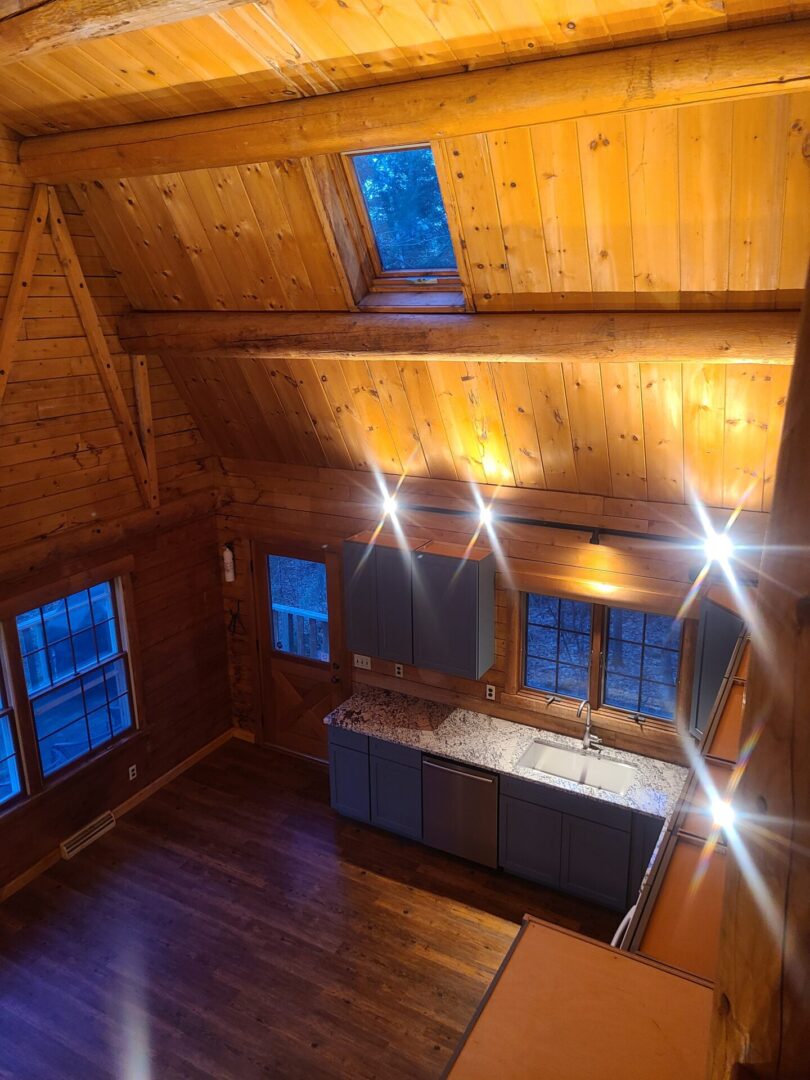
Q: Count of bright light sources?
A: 4